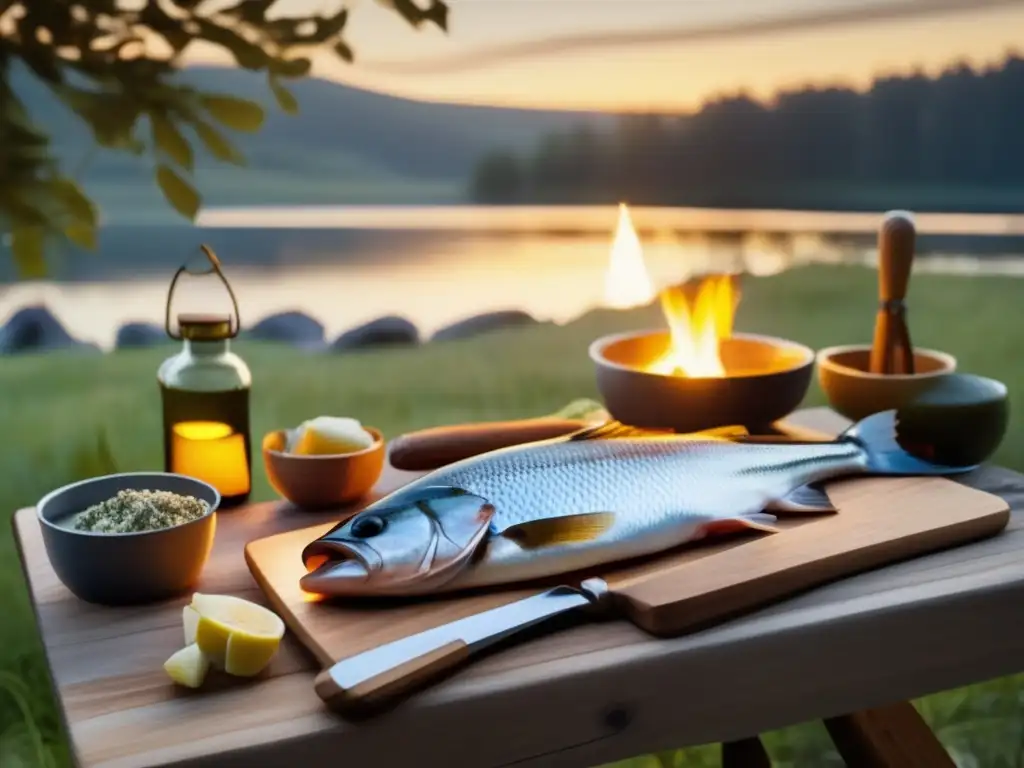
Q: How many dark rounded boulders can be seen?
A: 5